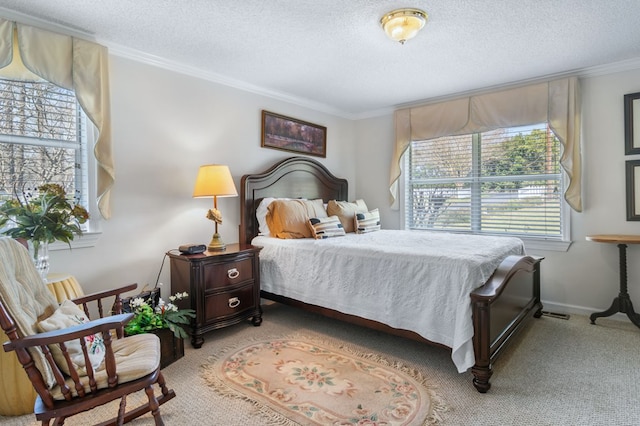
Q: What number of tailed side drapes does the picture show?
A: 3